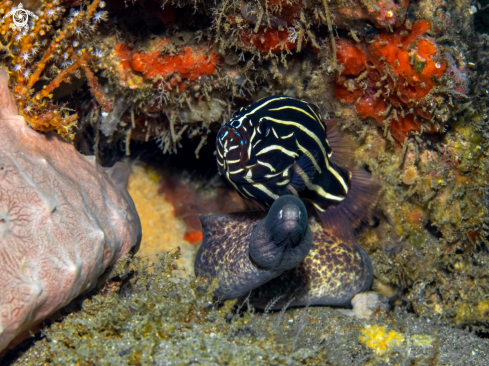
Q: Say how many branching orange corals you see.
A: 1